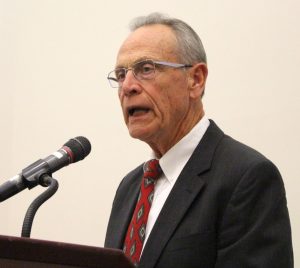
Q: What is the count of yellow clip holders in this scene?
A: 0